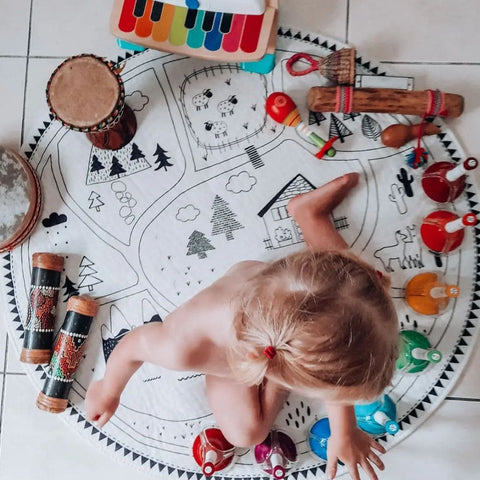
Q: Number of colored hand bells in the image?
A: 8